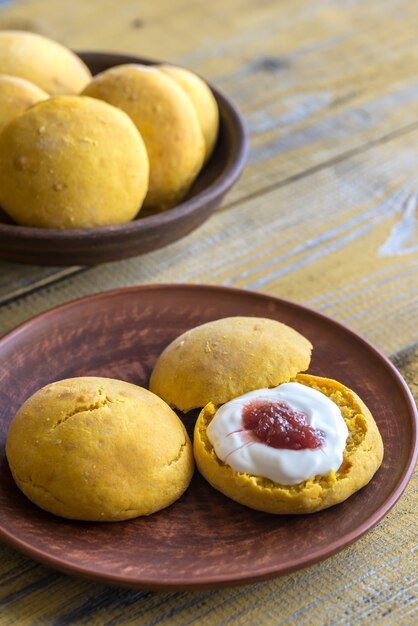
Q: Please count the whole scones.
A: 6